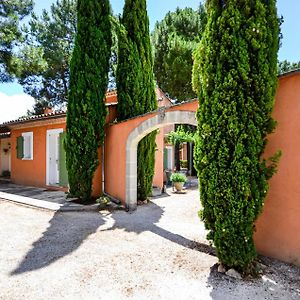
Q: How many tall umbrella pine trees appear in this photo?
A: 3